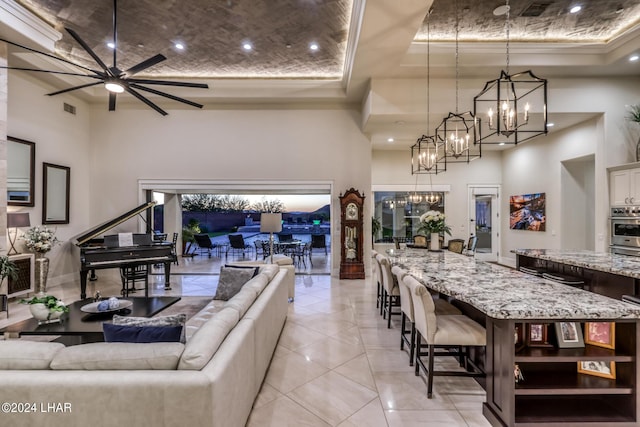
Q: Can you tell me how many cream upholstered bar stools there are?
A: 4